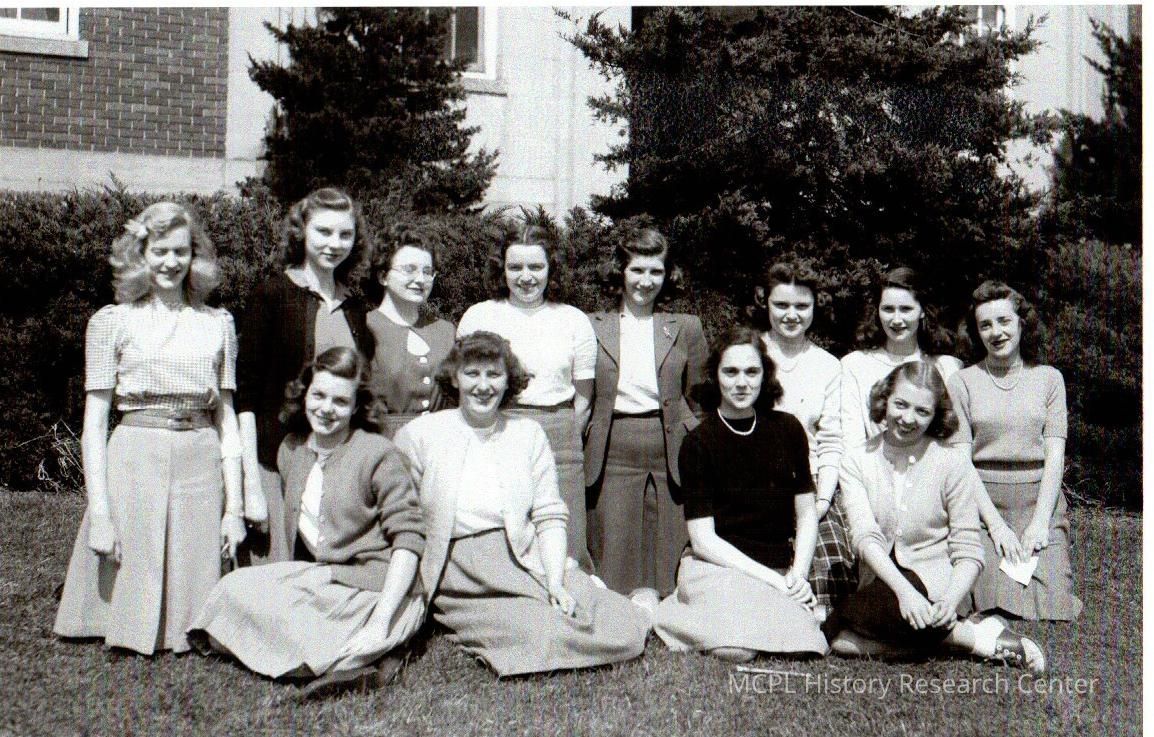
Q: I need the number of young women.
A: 12